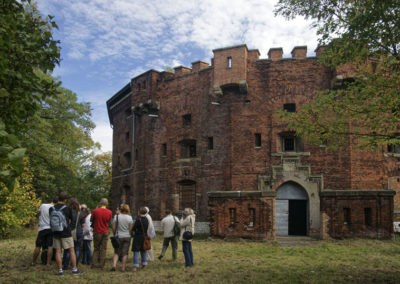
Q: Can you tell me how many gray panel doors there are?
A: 1